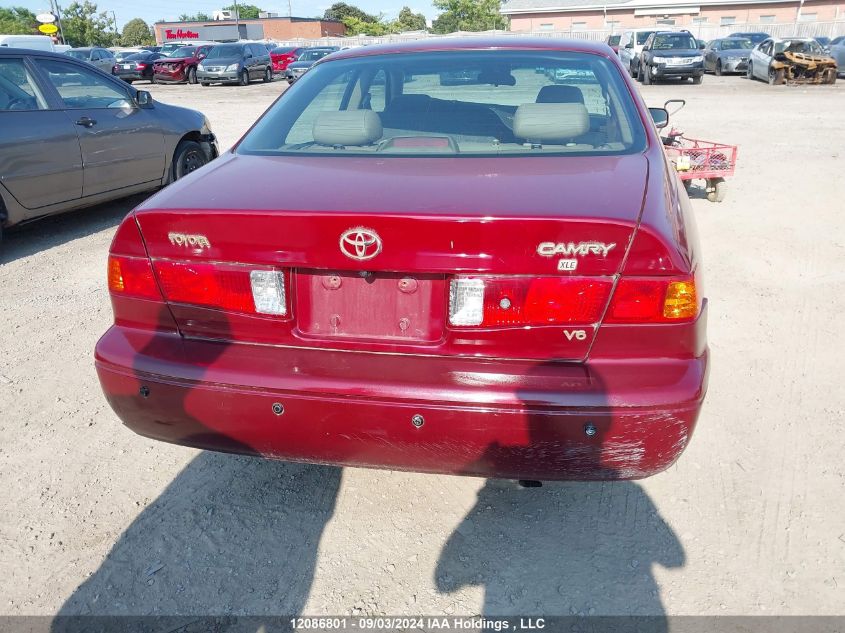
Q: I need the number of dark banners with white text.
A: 1